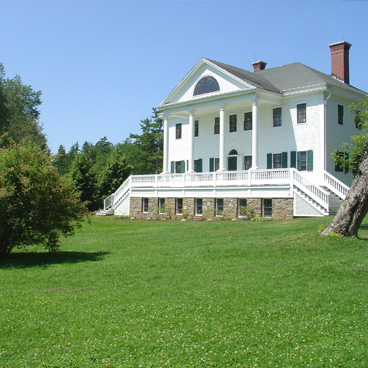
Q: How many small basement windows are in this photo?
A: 7